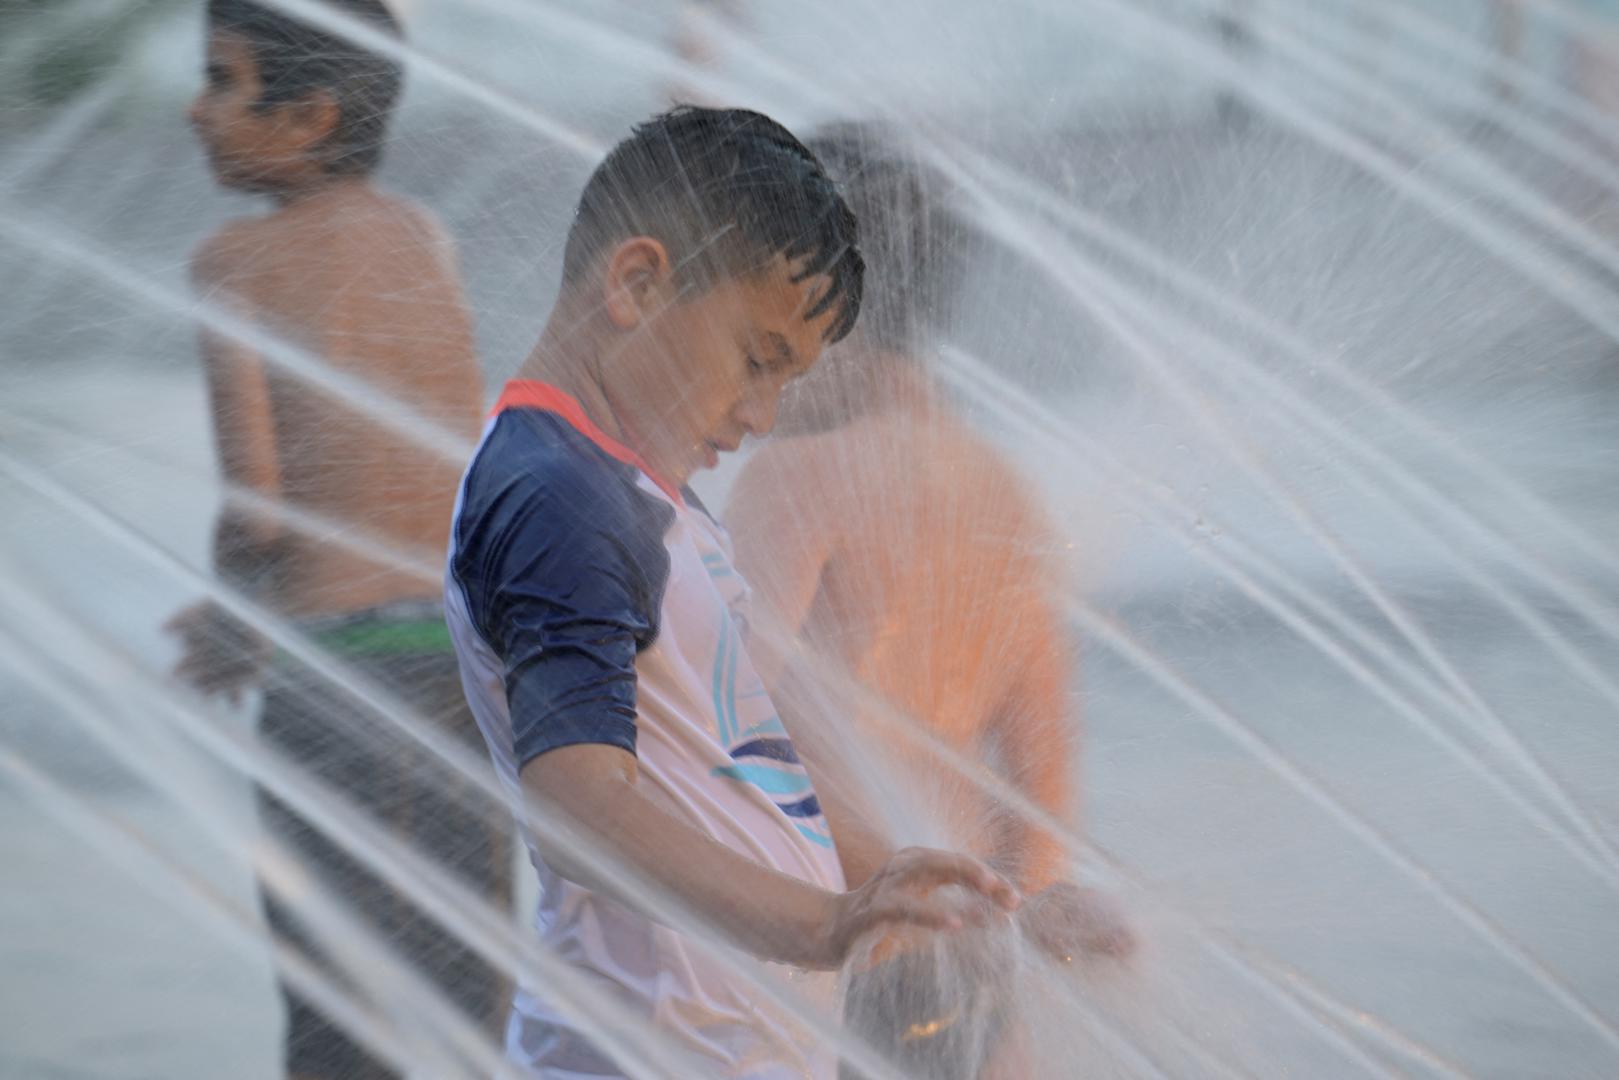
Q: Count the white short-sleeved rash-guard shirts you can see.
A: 1